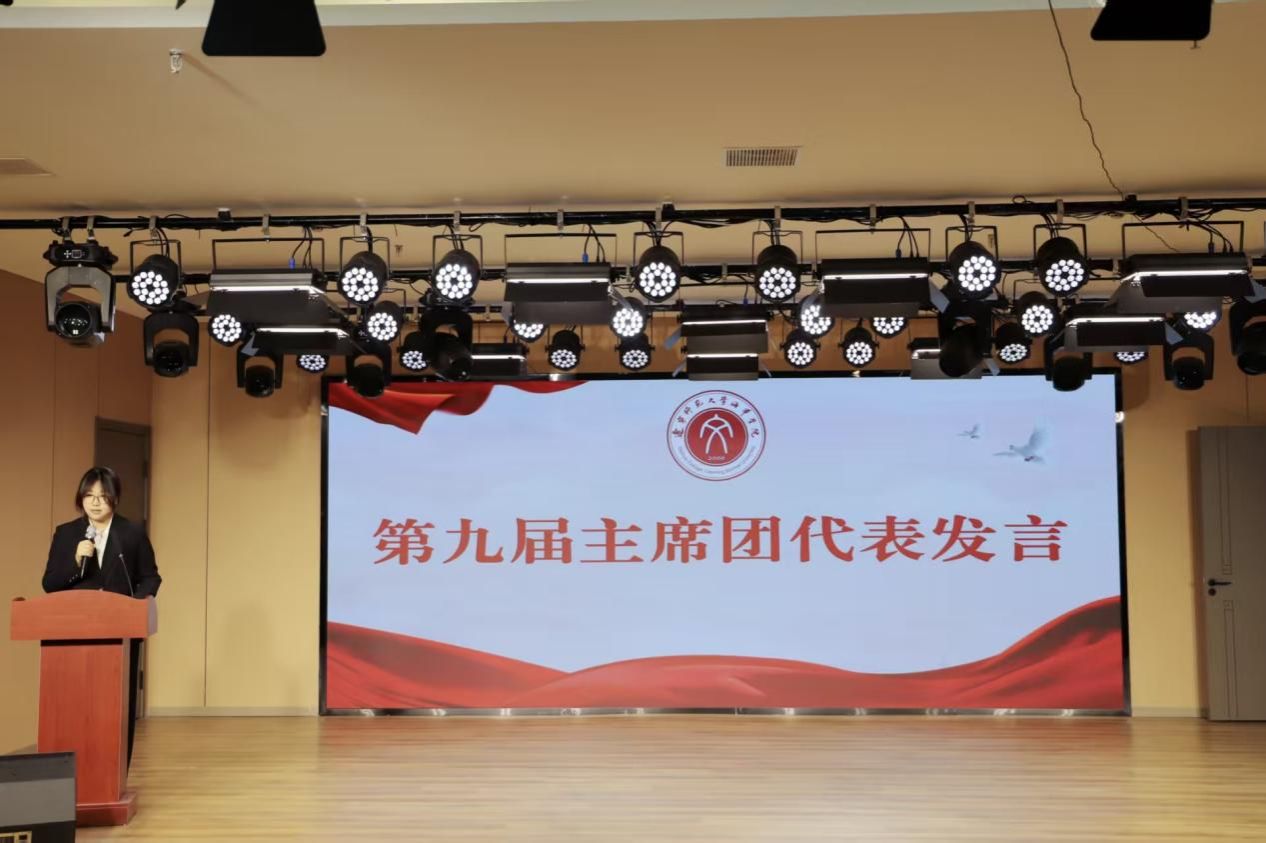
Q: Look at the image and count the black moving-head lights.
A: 9